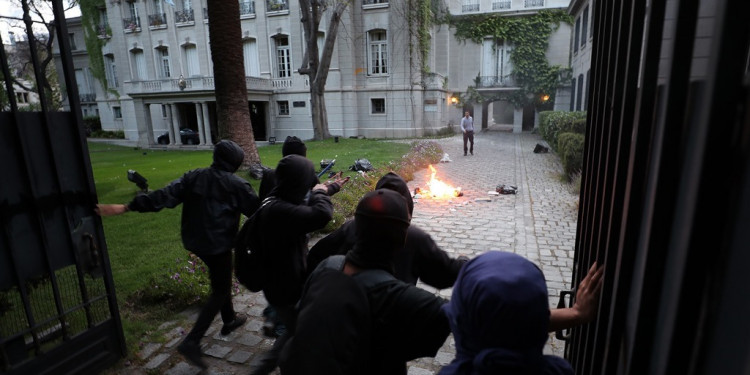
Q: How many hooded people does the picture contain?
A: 6